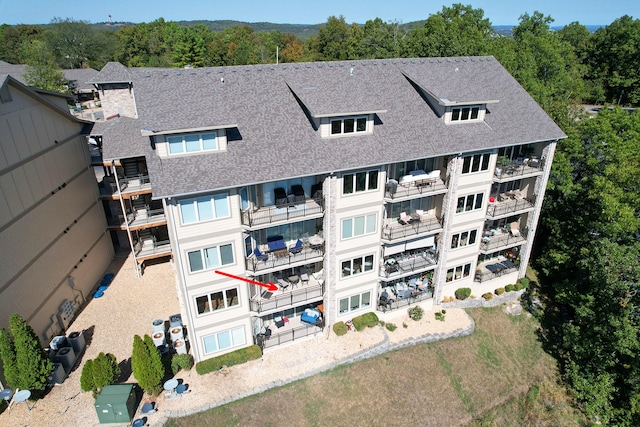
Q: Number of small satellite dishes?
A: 6